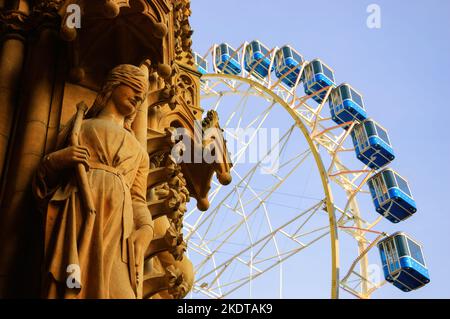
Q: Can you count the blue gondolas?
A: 9